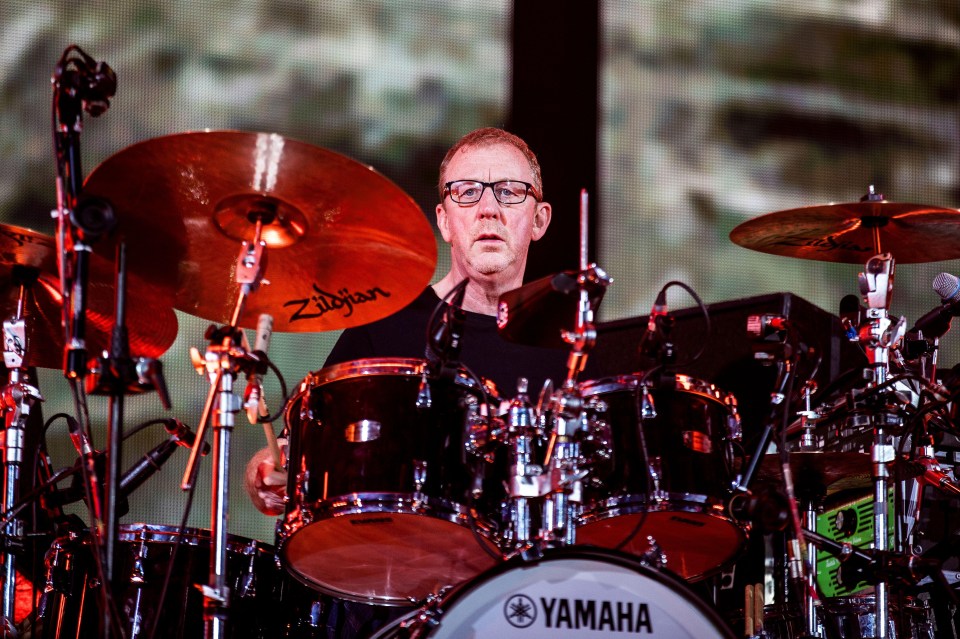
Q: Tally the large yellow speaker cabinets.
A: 0